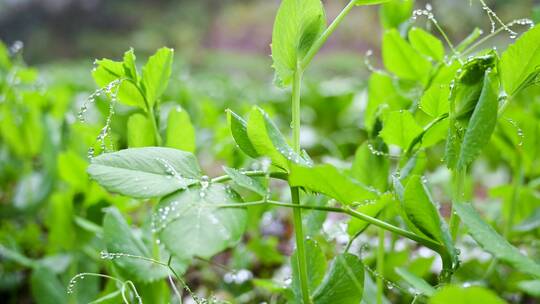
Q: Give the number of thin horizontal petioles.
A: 2